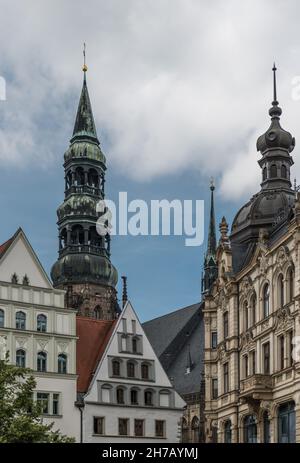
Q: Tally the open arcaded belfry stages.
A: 2